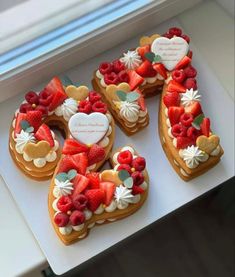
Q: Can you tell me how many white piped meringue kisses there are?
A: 8